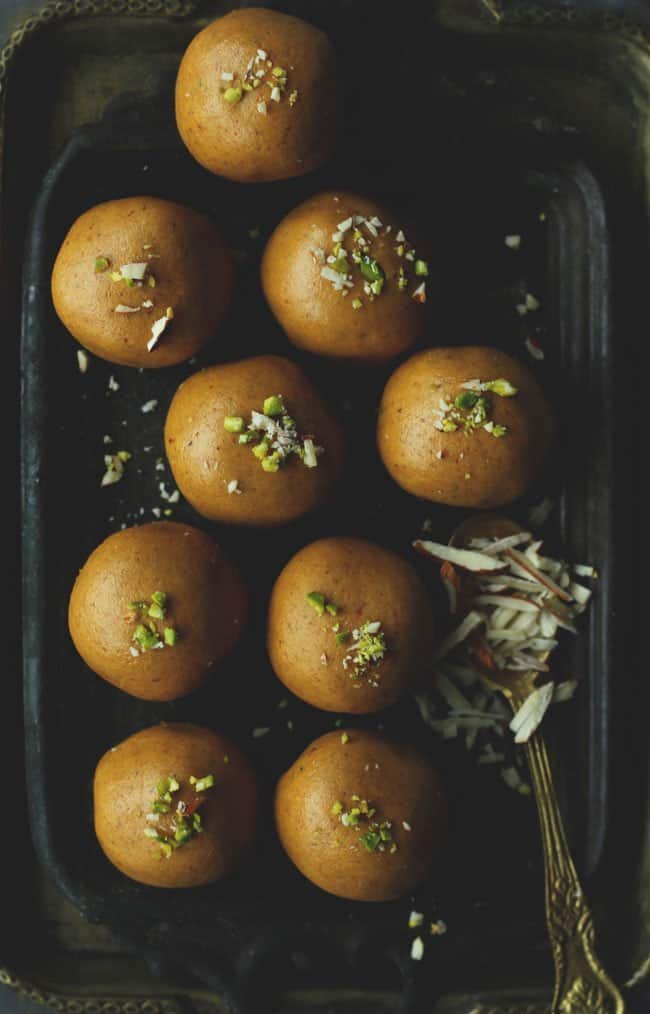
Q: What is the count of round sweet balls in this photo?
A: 9